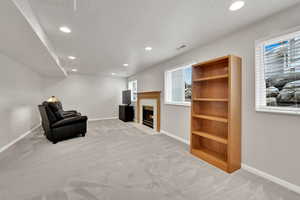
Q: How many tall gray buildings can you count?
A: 0